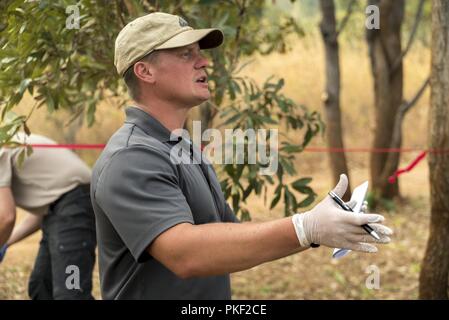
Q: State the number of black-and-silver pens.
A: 1